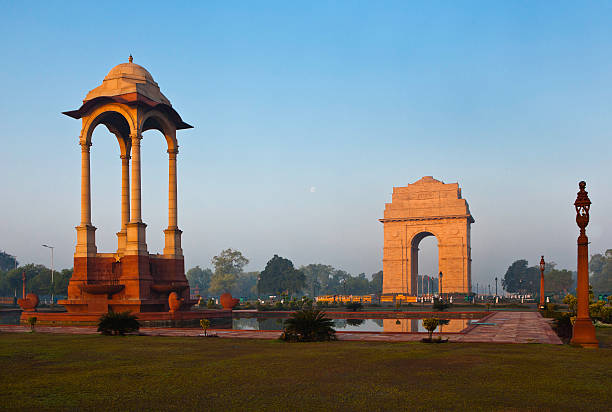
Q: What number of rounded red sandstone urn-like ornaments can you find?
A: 3